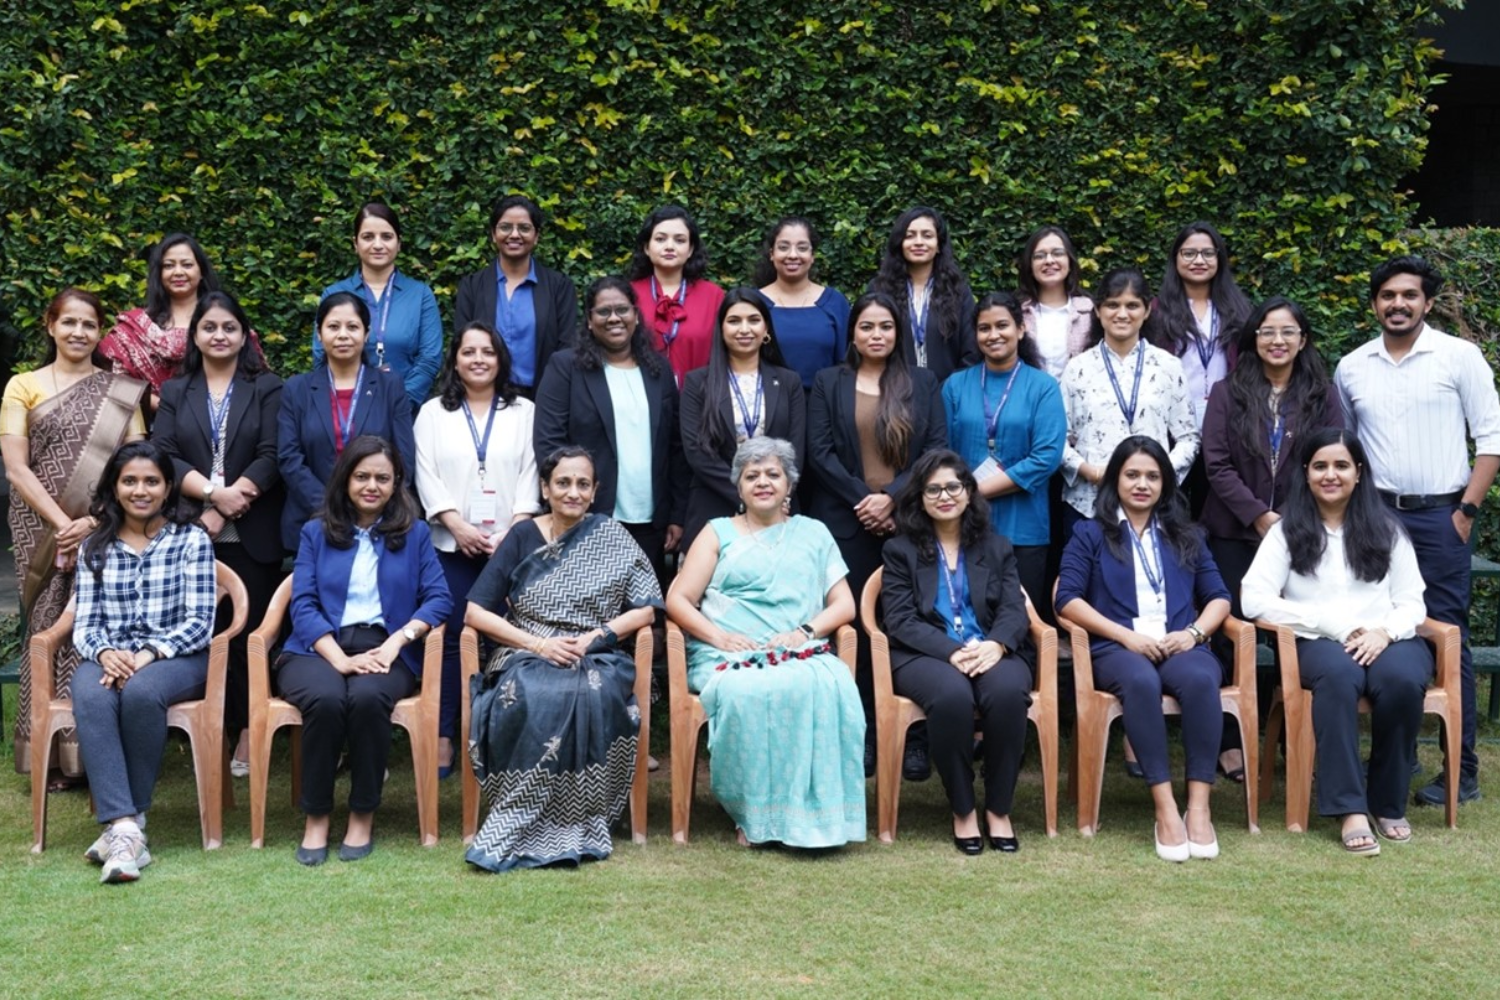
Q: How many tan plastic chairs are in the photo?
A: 7